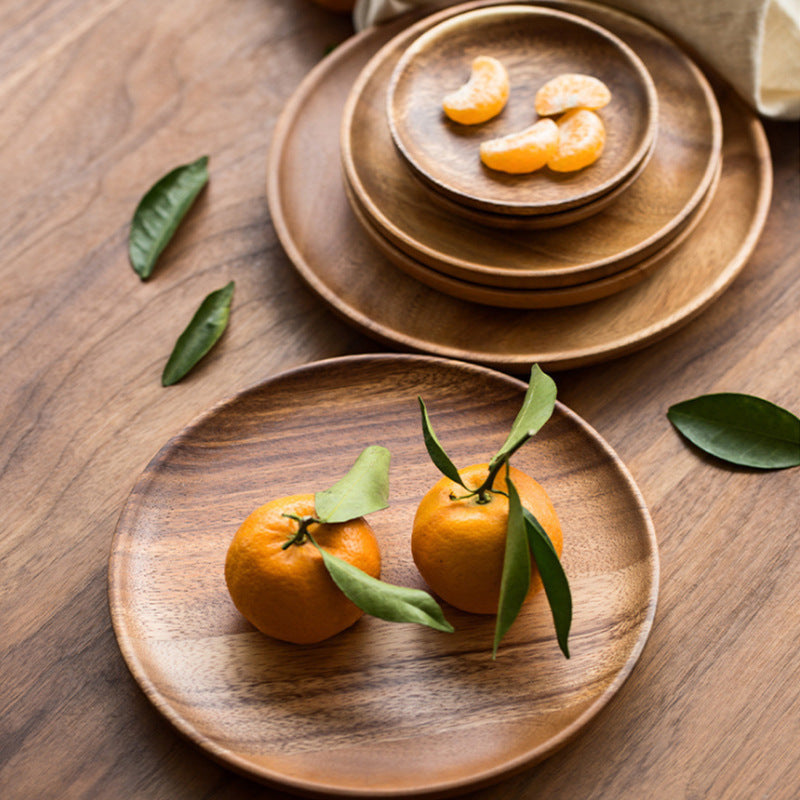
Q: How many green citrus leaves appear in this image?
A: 9